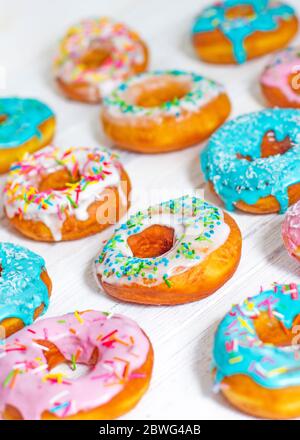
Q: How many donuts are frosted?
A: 12